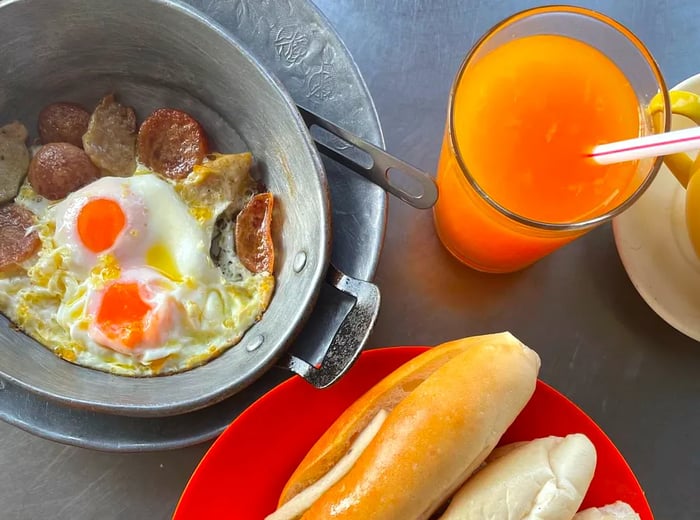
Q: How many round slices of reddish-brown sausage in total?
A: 5